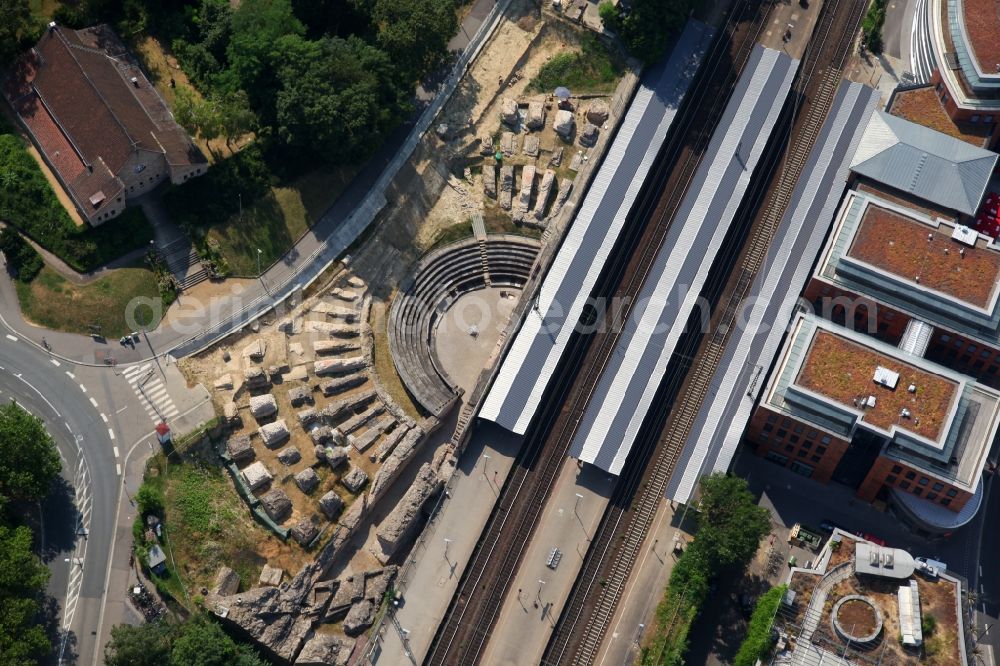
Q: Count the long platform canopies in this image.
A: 3